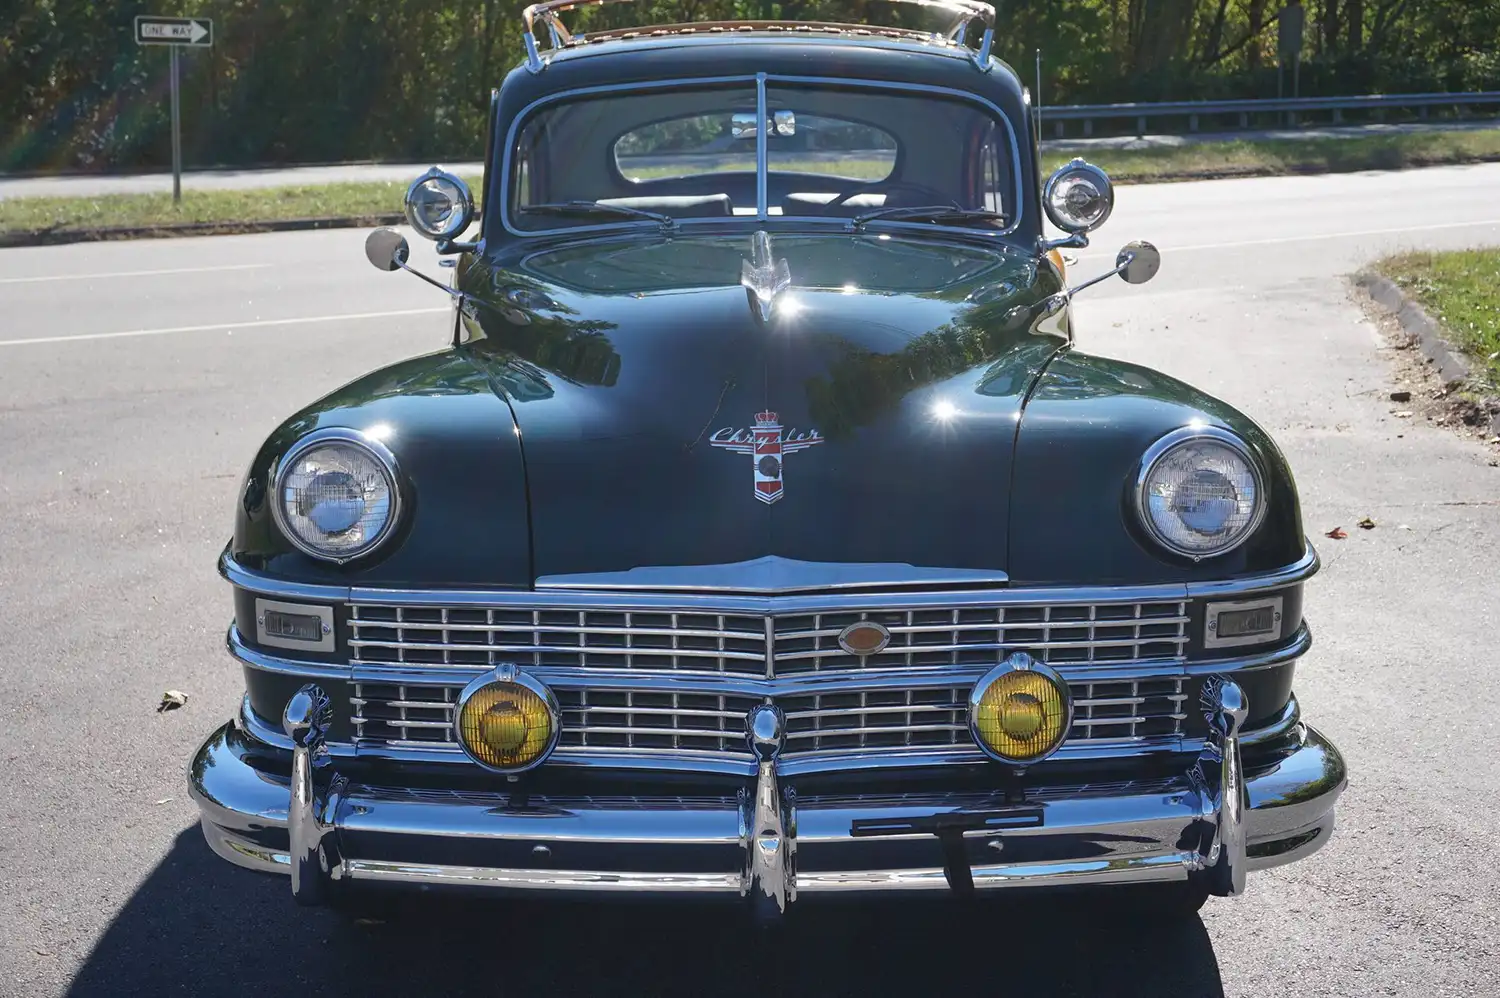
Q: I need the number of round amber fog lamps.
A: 2